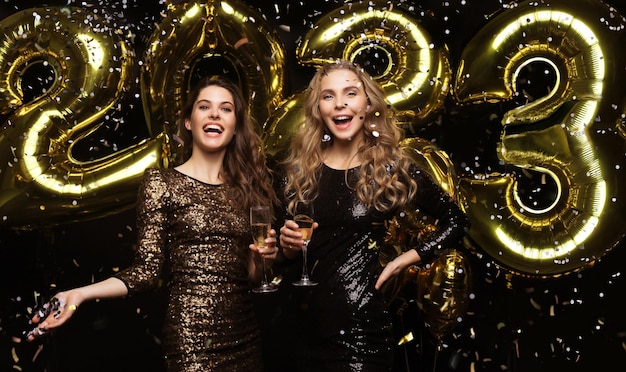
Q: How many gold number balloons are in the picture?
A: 4